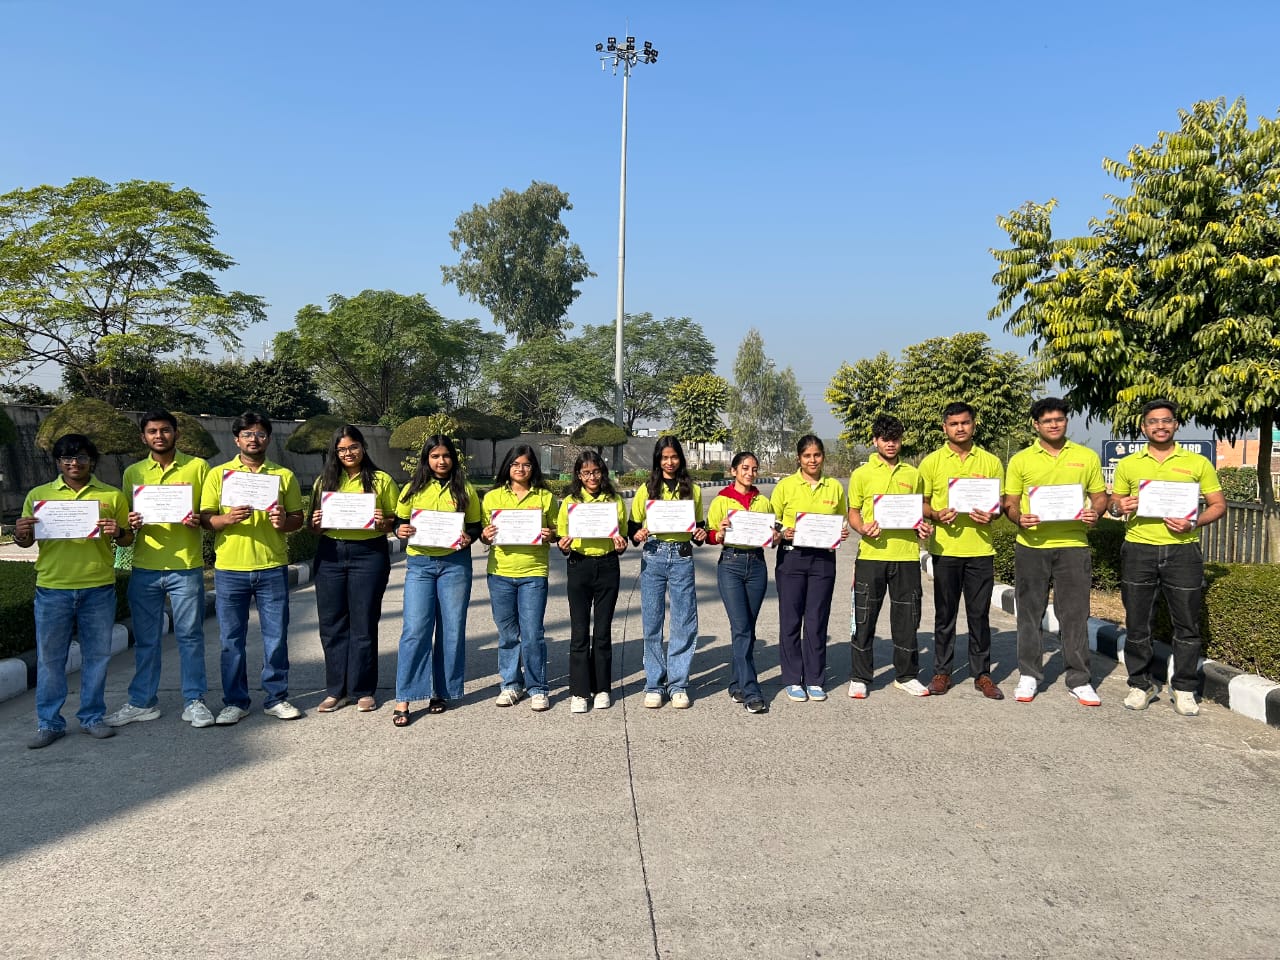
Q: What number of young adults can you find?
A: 14